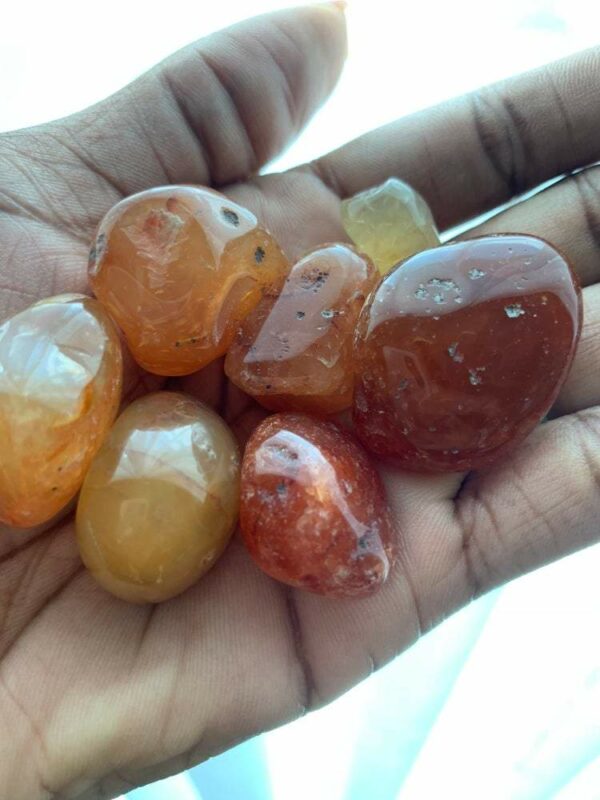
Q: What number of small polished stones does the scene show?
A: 7